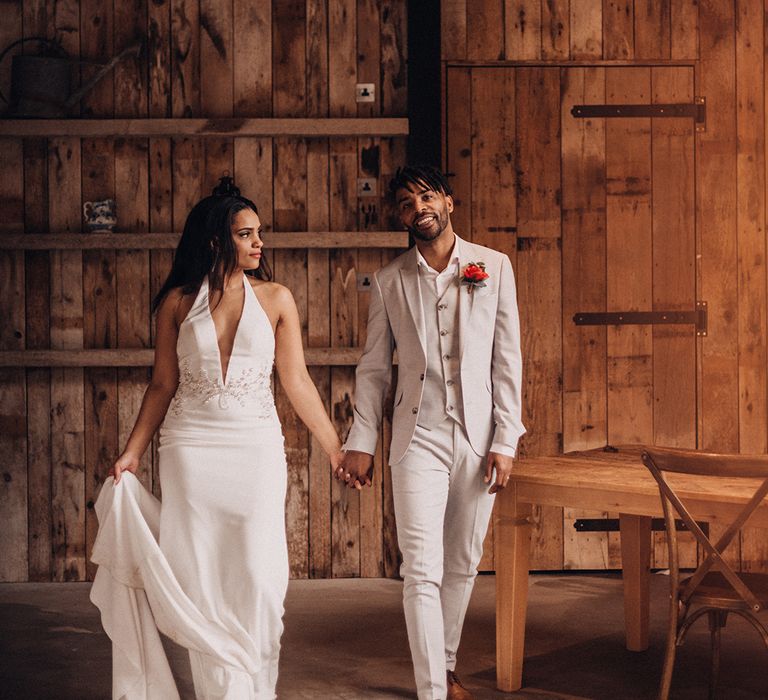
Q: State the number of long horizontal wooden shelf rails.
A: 3